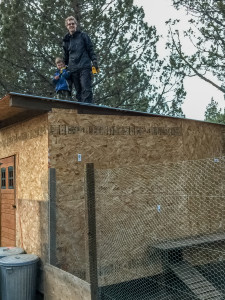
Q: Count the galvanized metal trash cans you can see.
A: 2